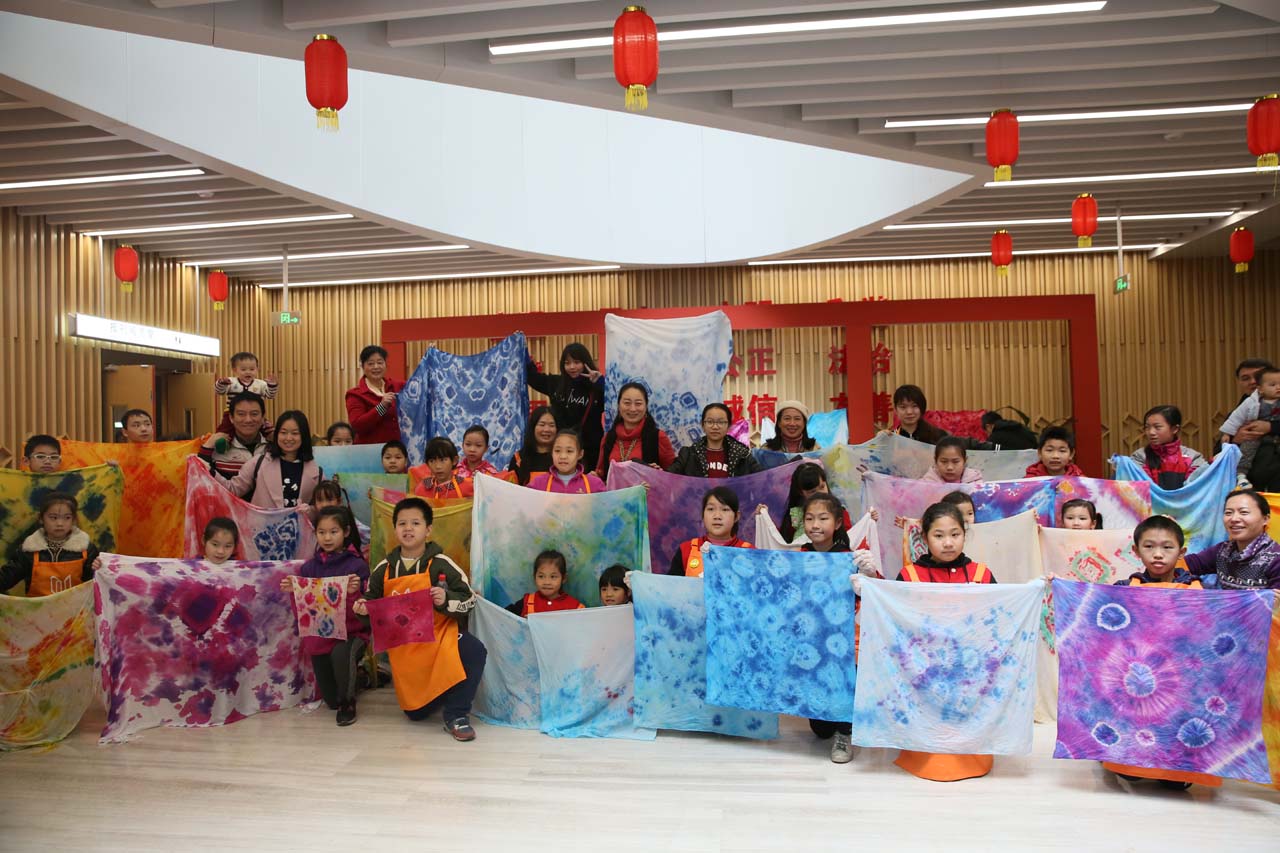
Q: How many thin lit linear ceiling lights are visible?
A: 9